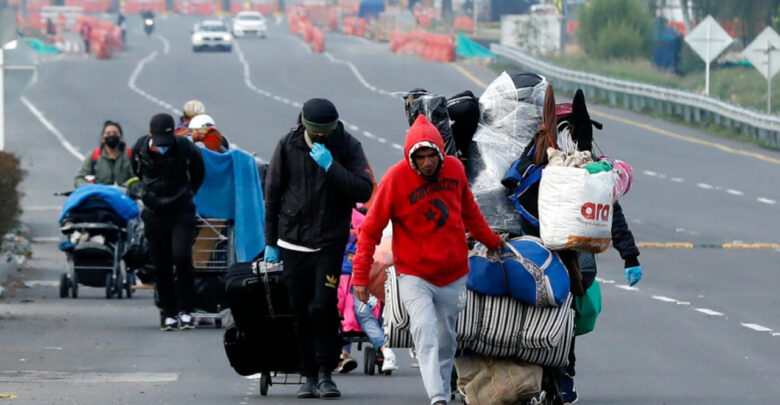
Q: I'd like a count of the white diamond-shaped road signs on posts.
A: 2